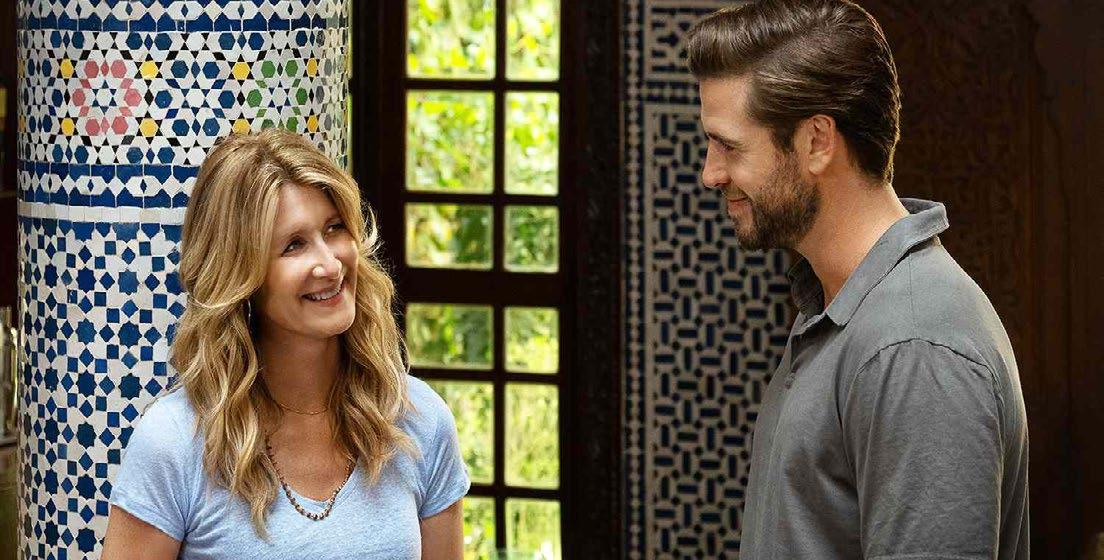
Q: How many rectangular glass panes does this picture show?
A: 12